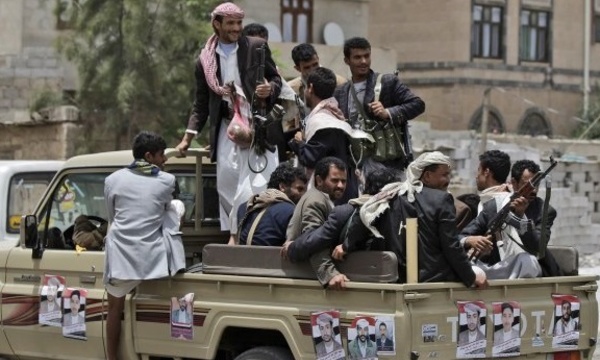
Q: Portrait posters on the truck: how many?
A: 9